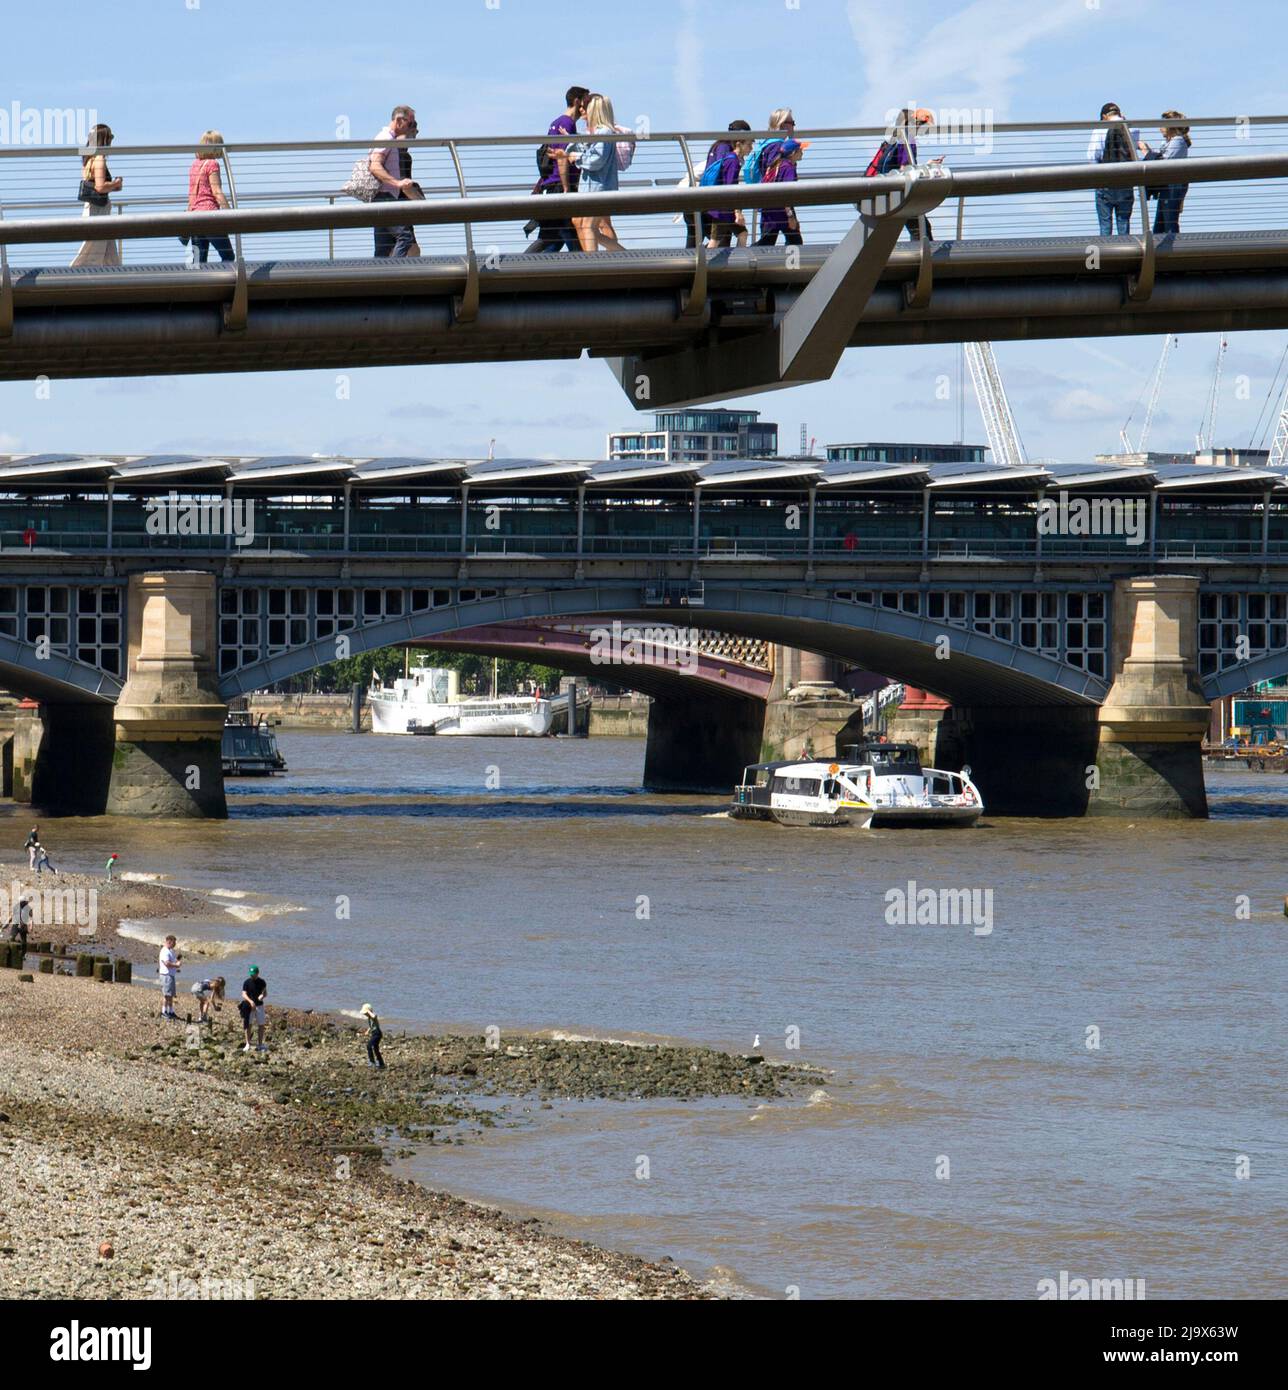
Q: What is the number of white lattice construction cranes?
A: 4